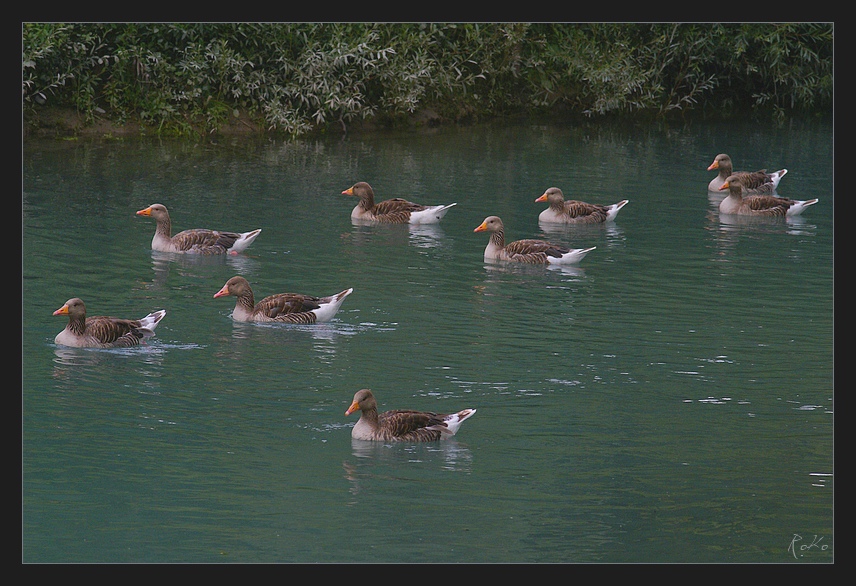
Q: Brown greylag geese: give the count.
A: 9